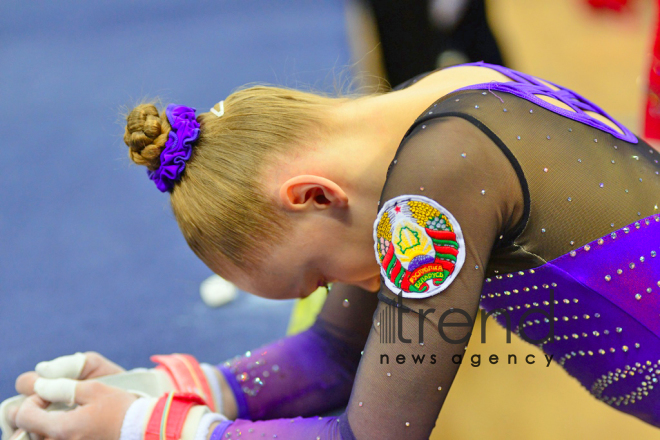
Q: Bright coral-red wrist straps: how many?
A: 2